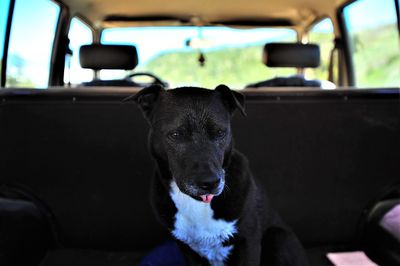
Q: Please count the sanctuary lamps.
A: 0